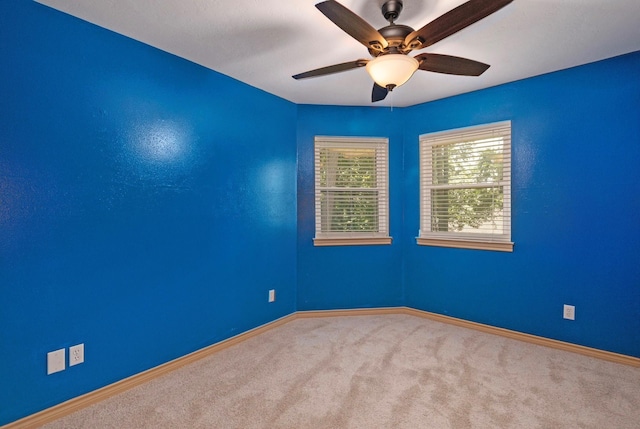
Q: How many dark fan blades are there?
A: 5